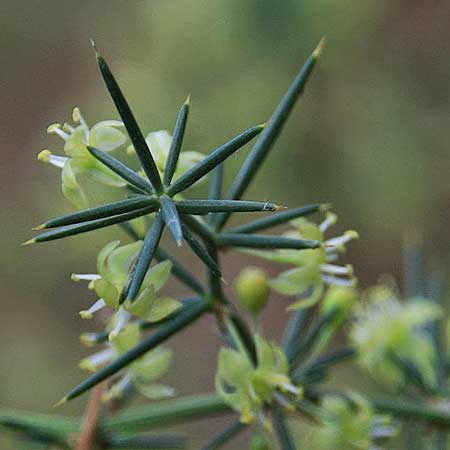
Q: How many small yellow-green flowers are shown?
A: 8